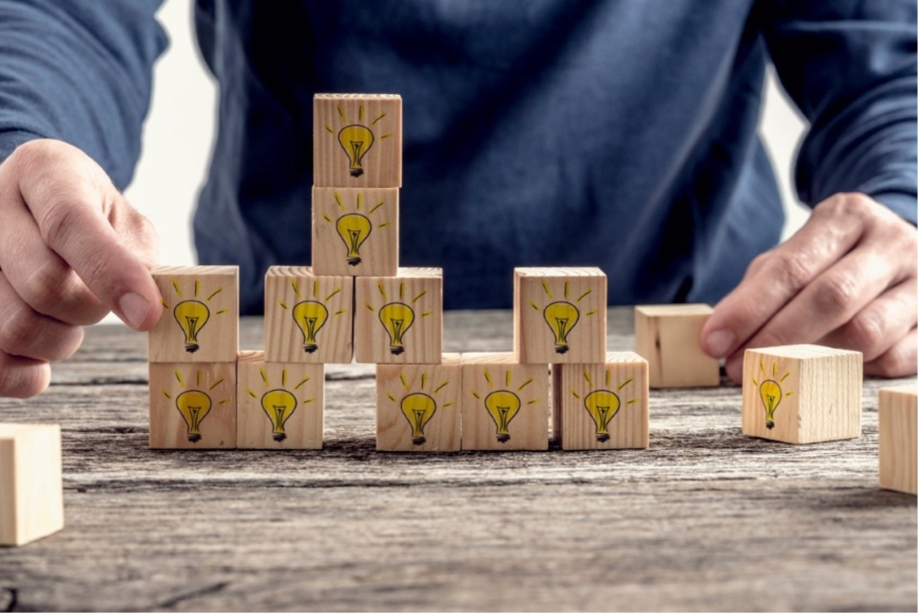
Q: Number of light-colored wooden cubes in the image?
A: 15